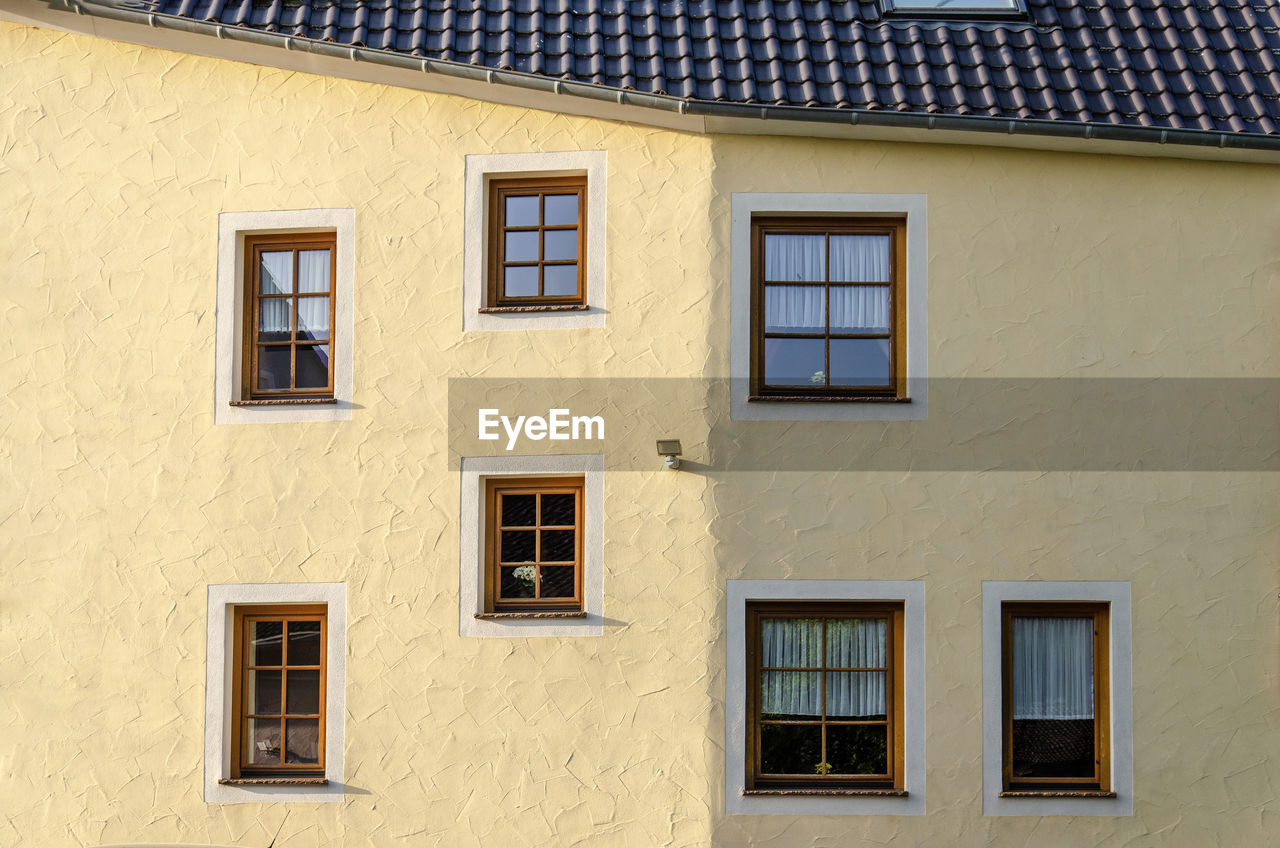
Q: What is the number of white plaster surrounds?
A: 7